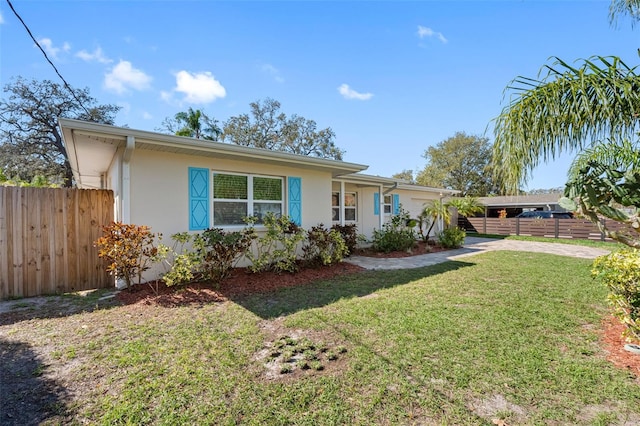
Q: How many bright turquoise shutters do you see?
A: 4